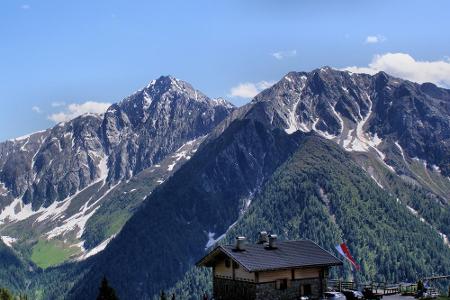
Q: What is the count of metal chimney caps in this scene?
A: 3